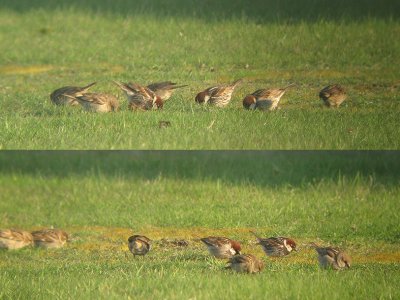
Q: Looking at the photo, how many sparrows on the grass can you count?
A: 14